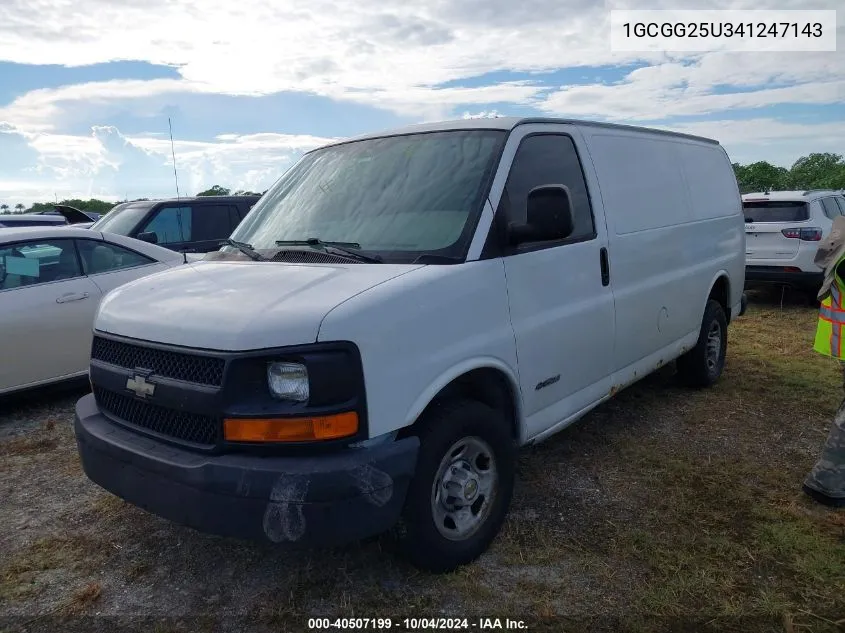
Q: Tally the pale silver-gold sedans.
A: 1